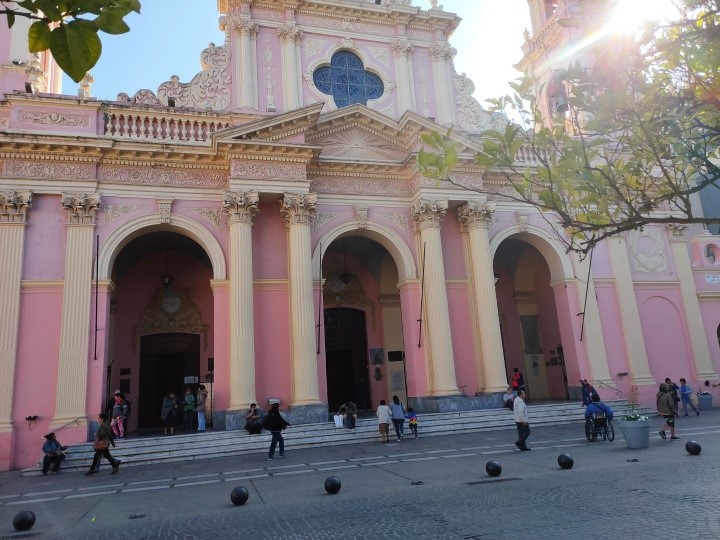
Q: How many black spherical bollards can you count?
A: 6